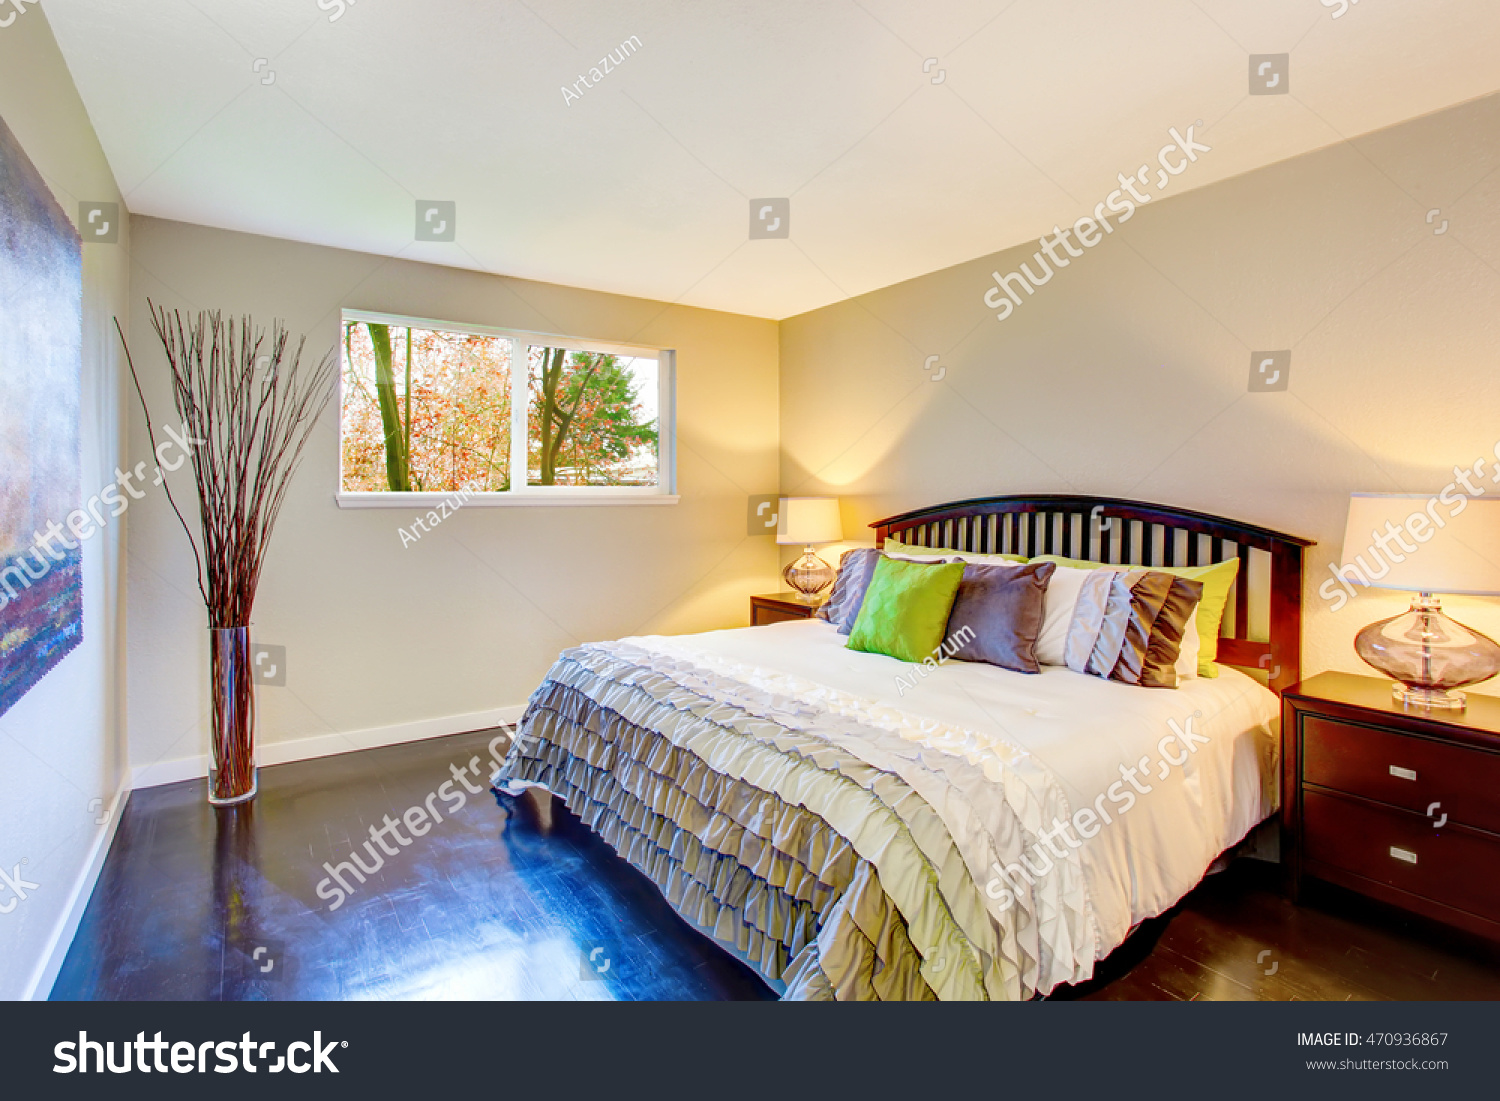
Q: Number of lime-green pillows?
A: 3